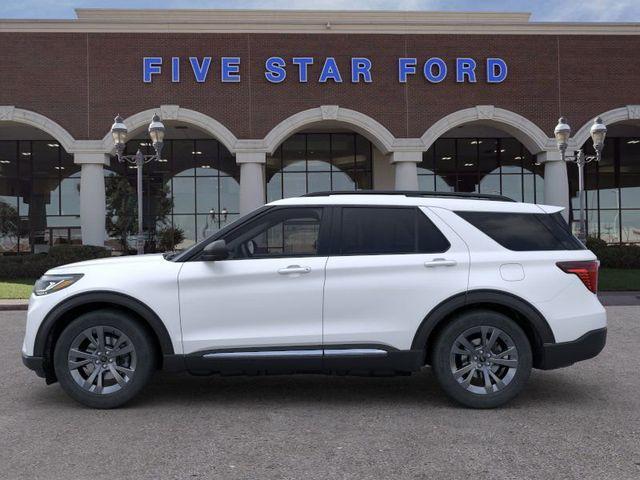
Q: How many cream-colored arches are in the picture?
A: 5